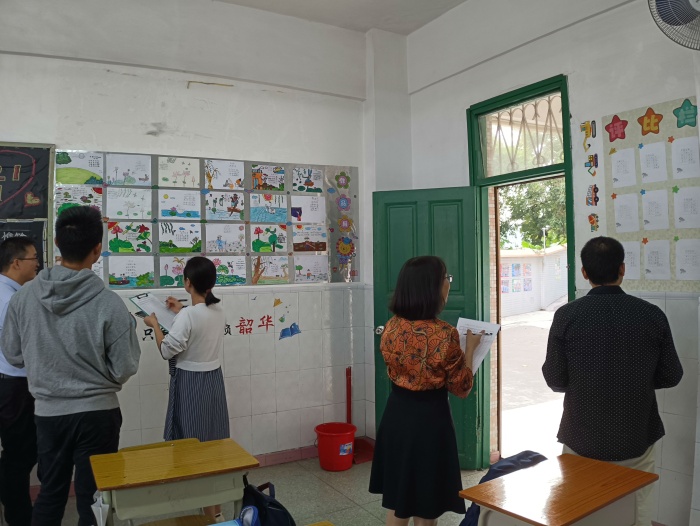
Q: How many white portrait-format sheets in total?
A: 9